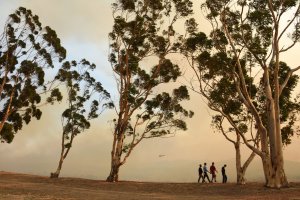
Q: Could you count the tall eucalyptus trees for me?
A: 5